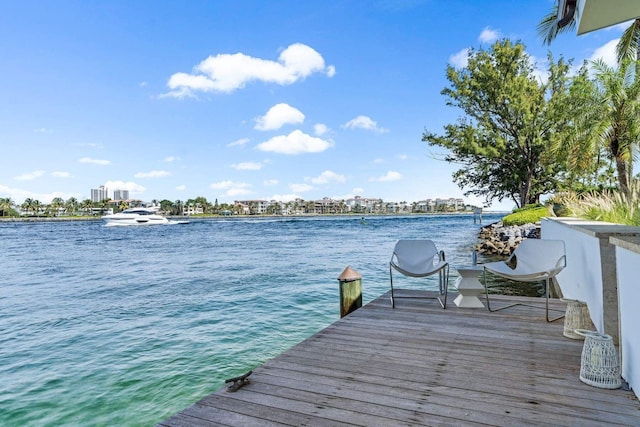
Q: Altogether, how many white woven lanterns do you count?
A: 2